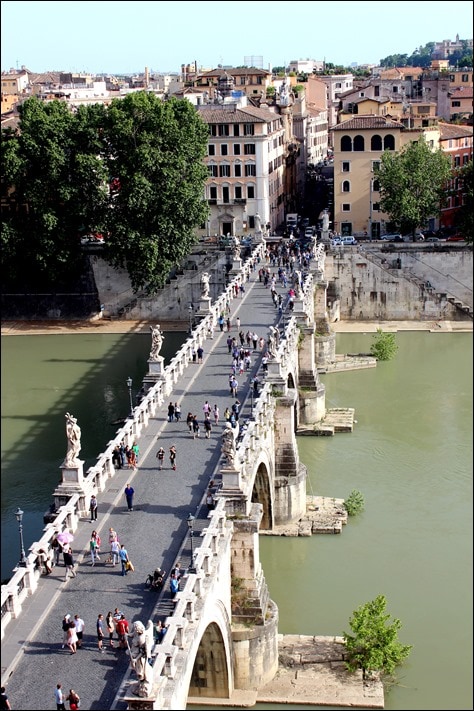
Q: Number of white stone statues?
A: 11